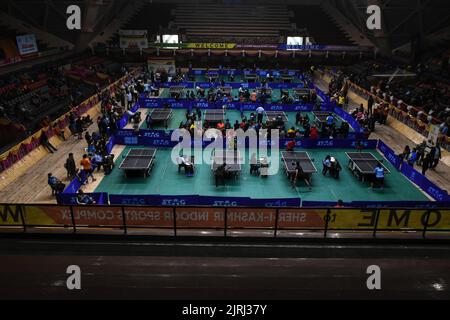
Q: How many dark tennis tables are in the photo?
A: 15